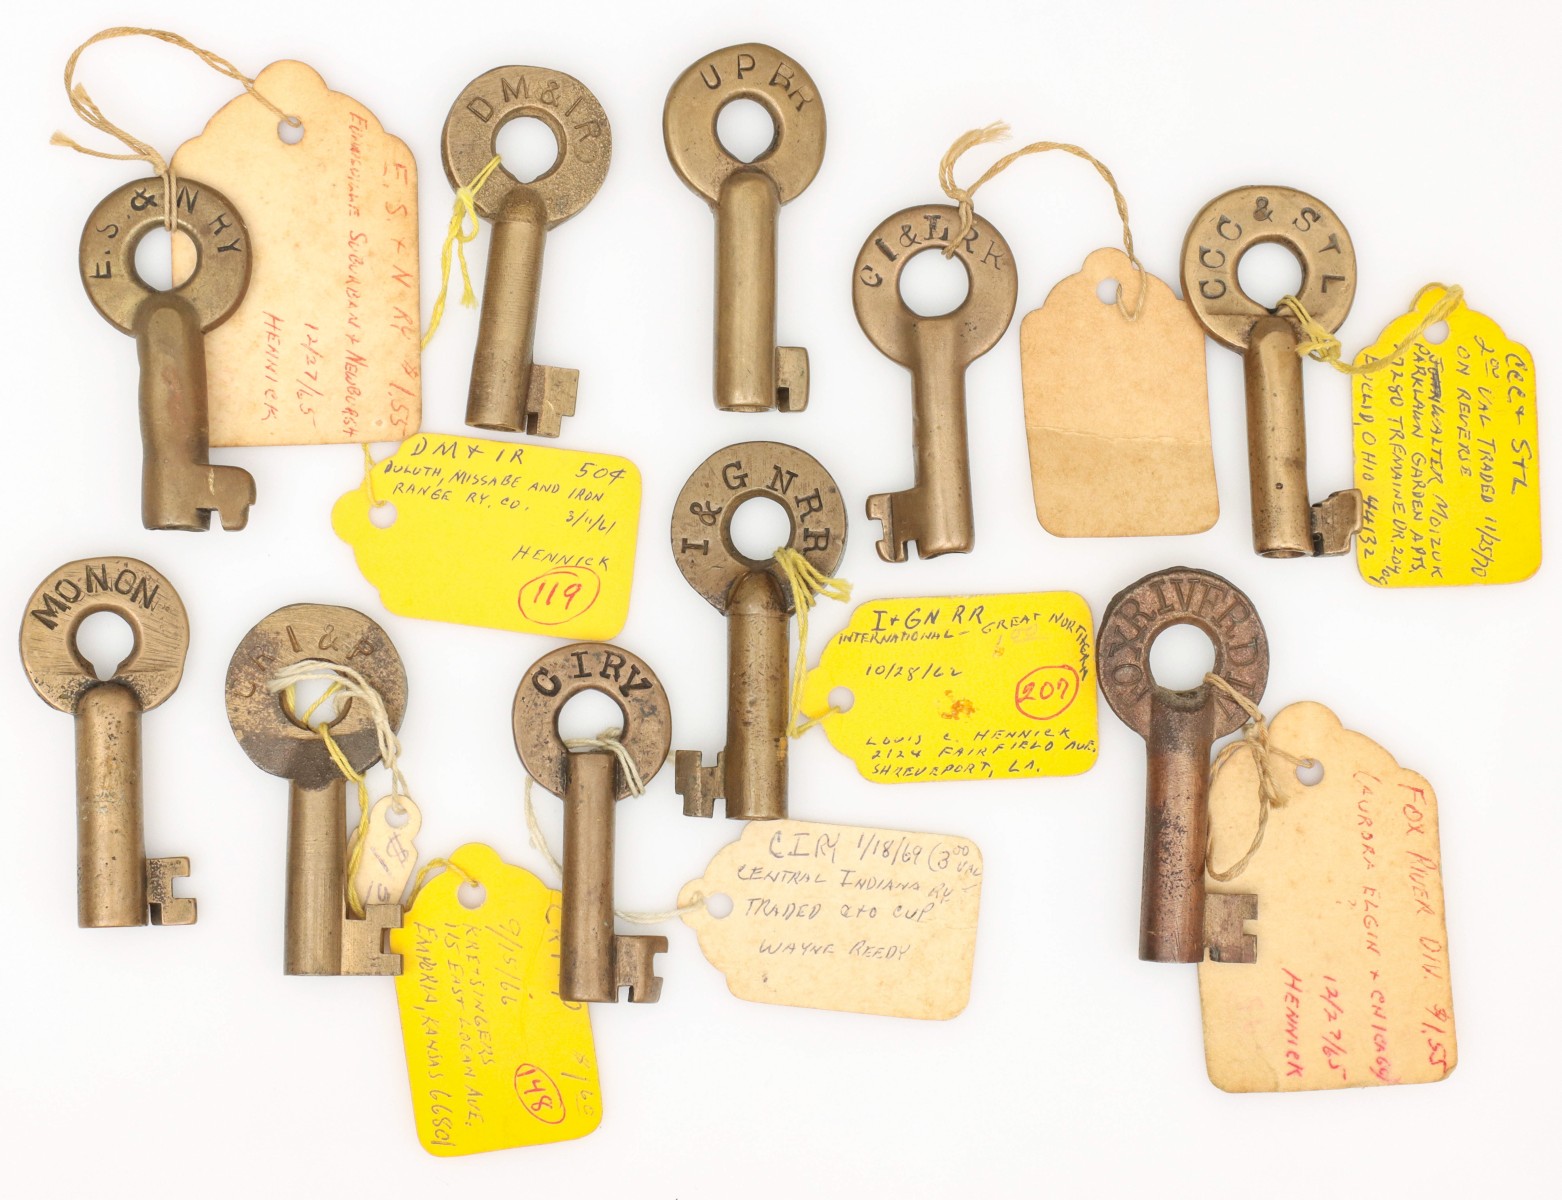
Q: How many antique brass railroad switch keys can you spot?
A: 10